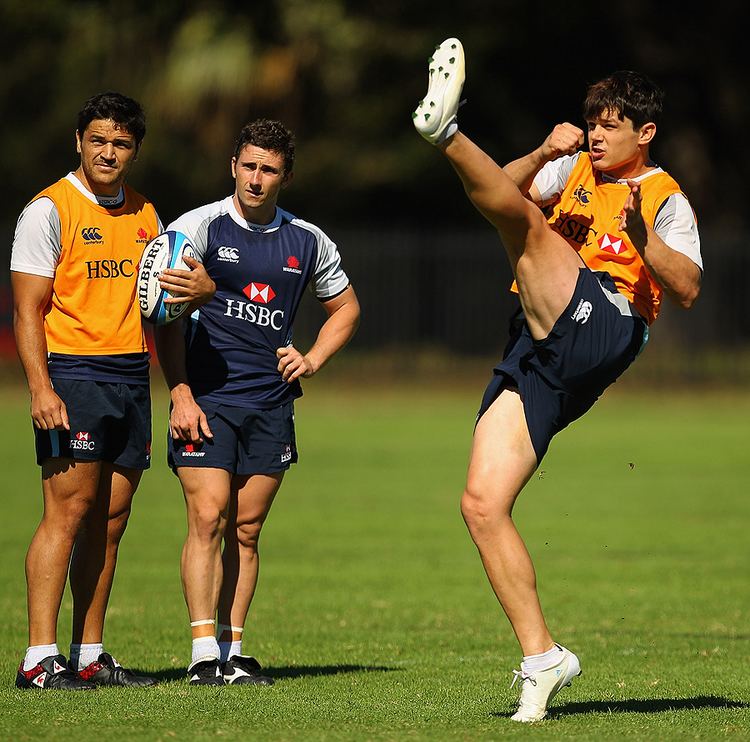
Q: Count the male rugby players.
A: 3